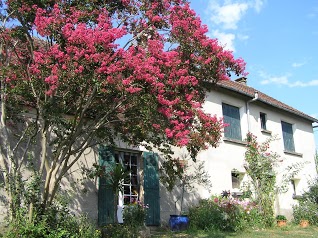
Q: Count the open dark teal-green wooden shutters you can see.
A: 2